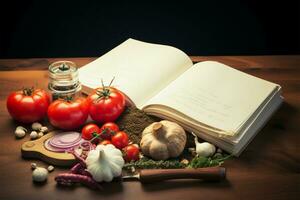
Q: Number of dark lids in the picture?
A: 0